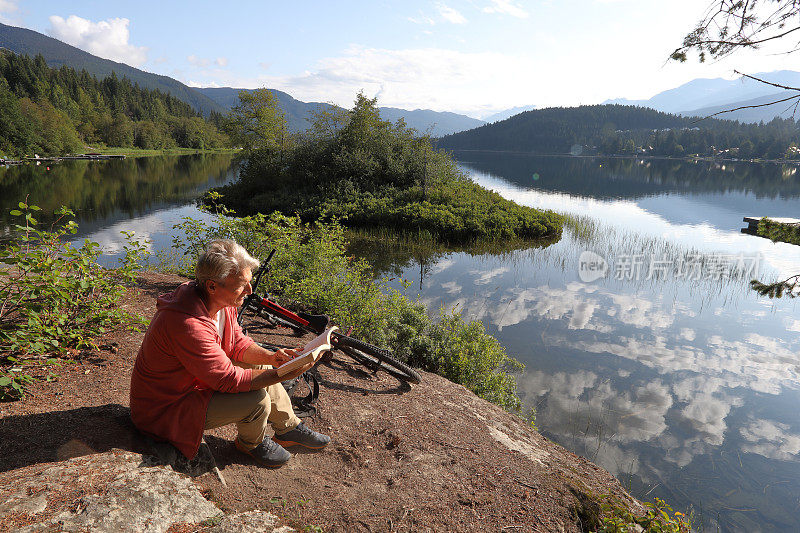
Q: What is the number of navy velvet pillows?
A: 0